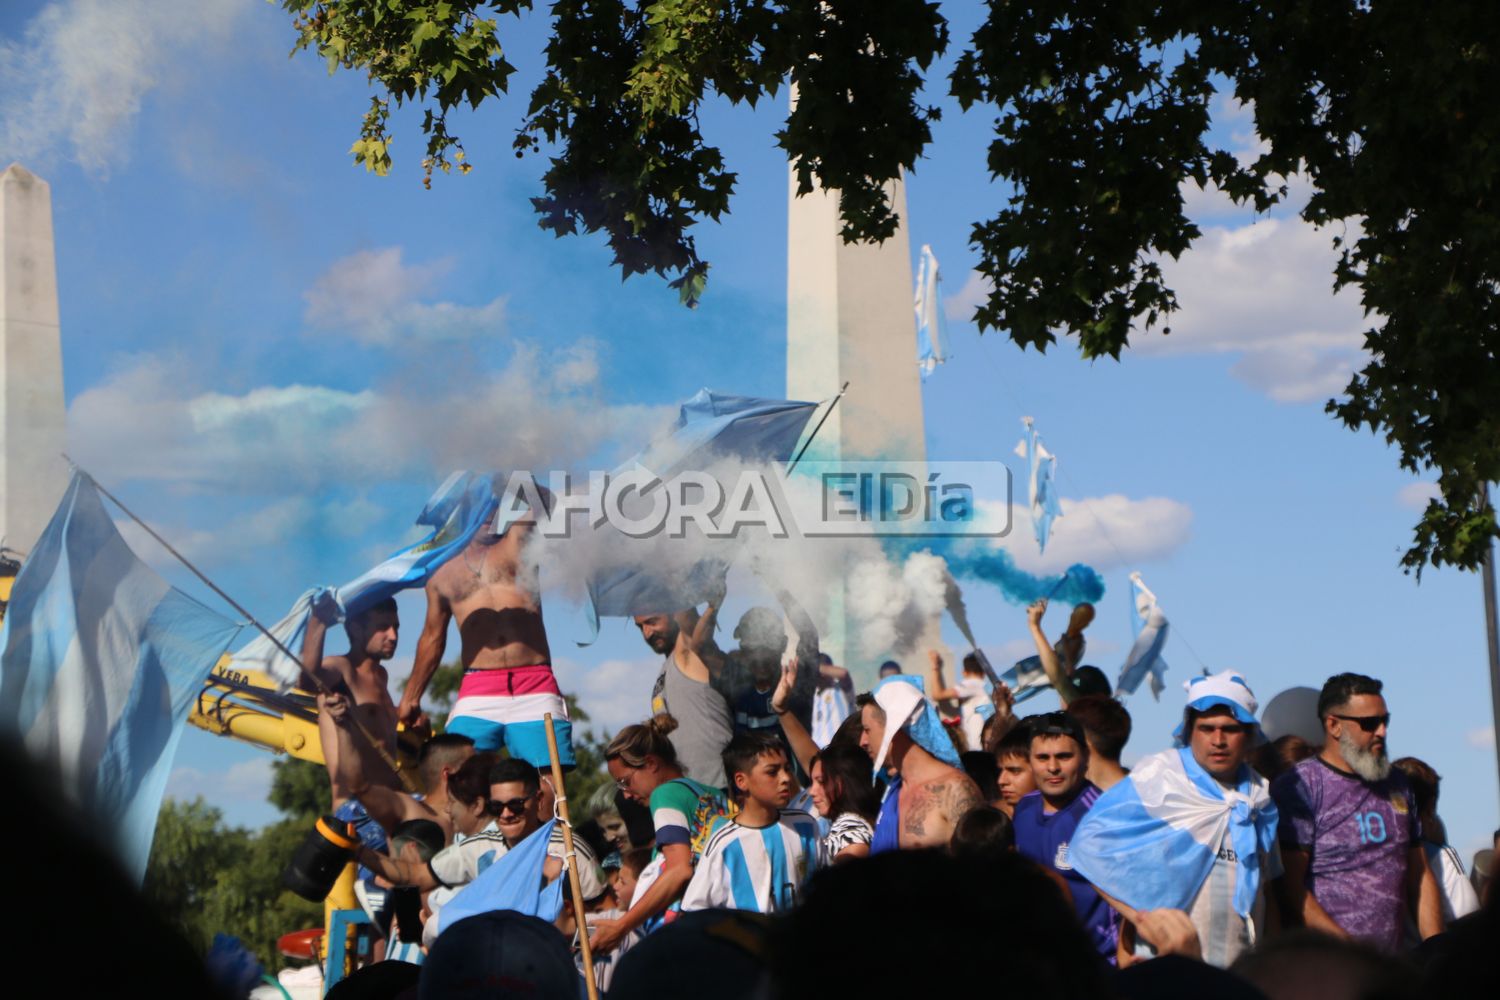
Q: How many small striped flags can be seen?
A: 3